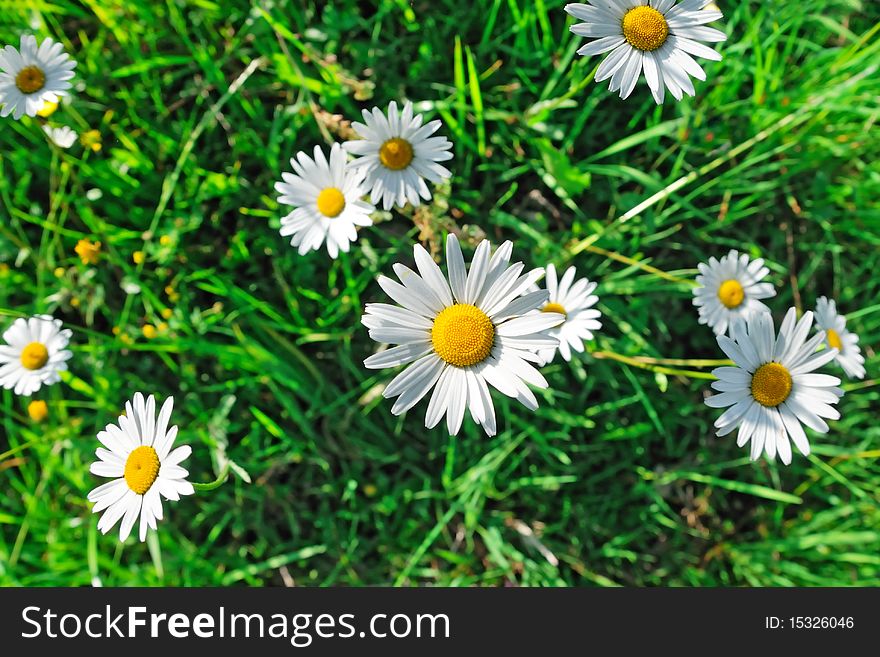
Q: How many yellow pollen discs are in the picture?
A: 11